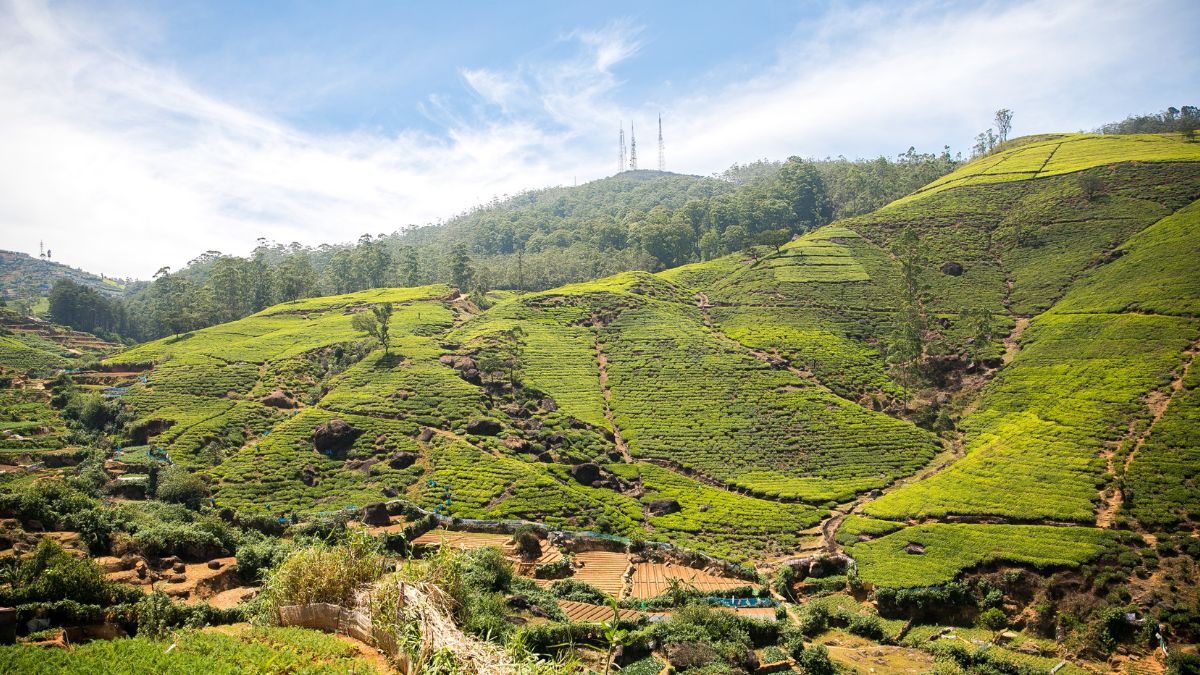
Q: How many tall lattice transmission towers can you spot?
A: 3